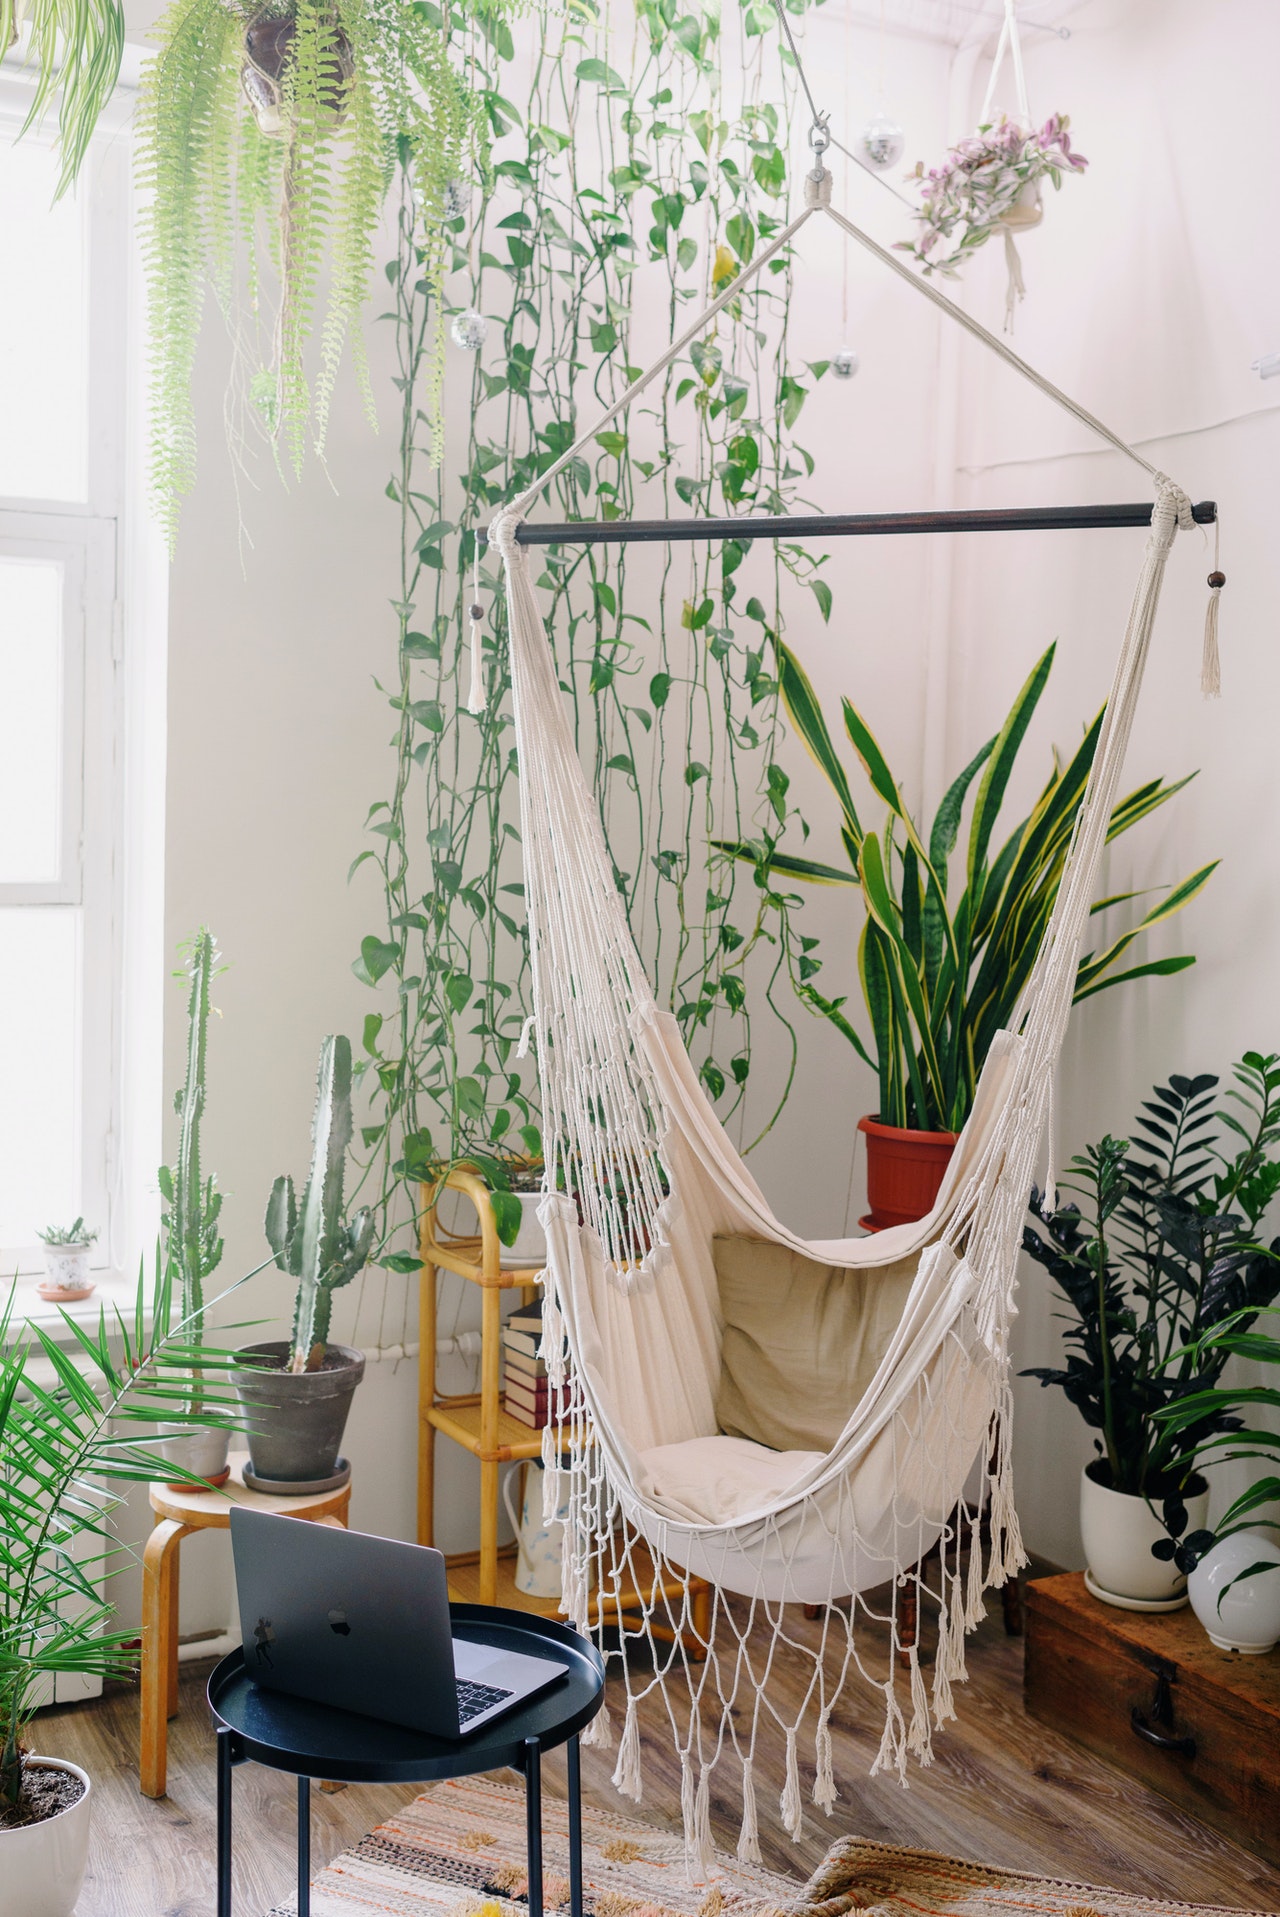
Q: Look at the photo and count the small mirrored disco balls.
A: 4